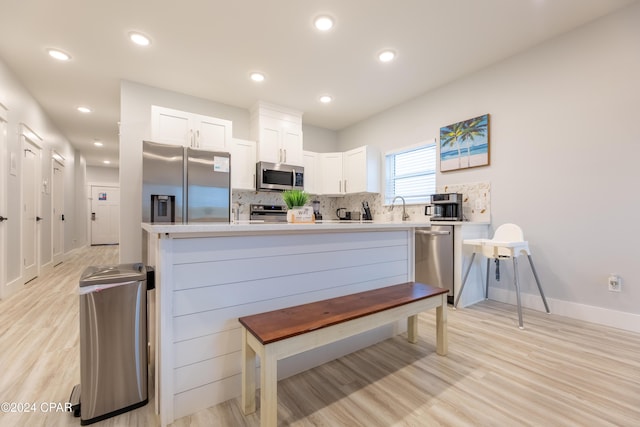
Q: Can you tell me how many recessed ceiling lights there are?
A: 9